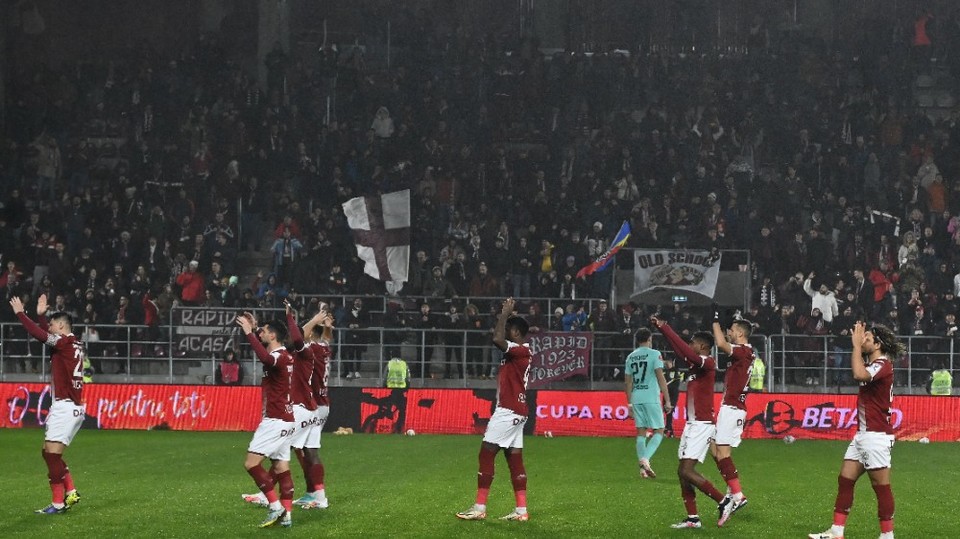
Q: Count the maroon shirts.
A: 8